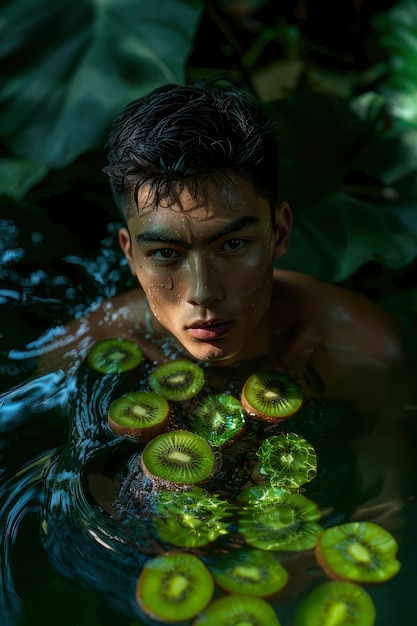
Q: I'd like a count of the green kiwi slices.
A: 14